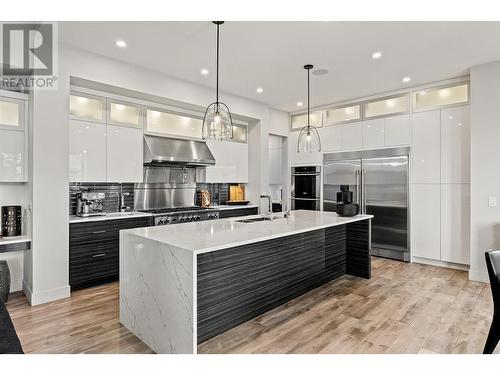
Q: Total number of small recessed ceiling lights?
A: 6